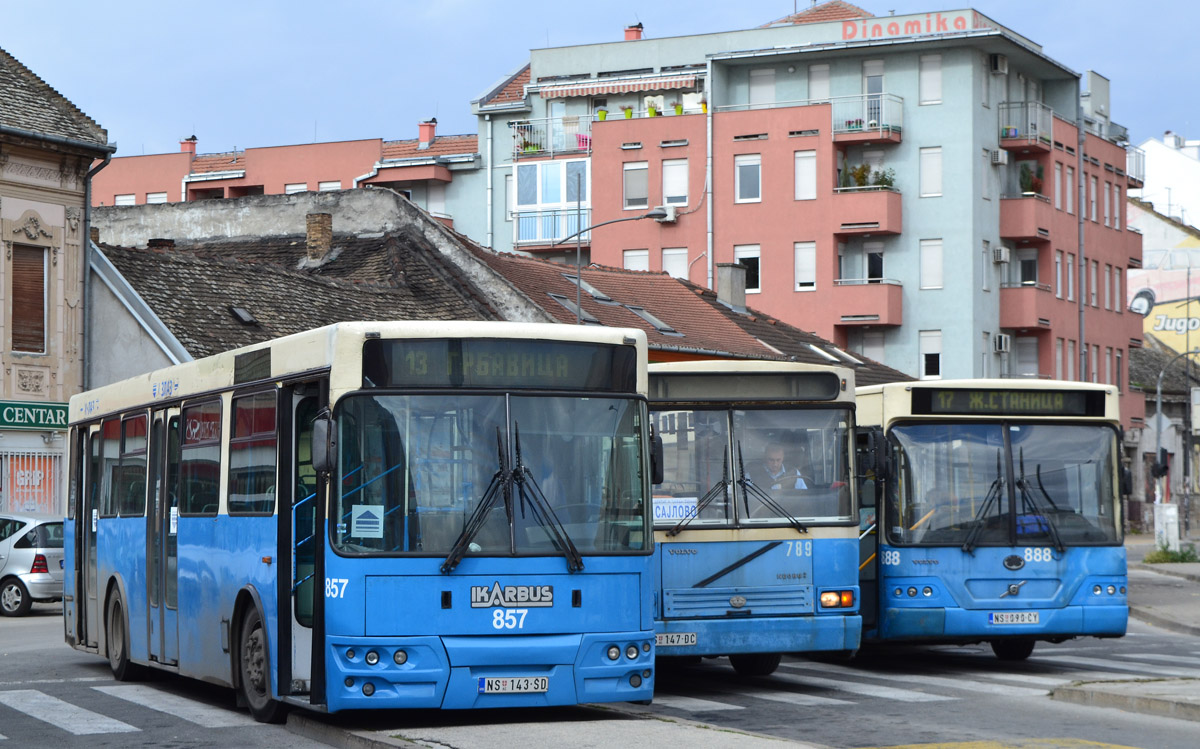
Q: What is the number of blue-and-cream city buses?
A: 3